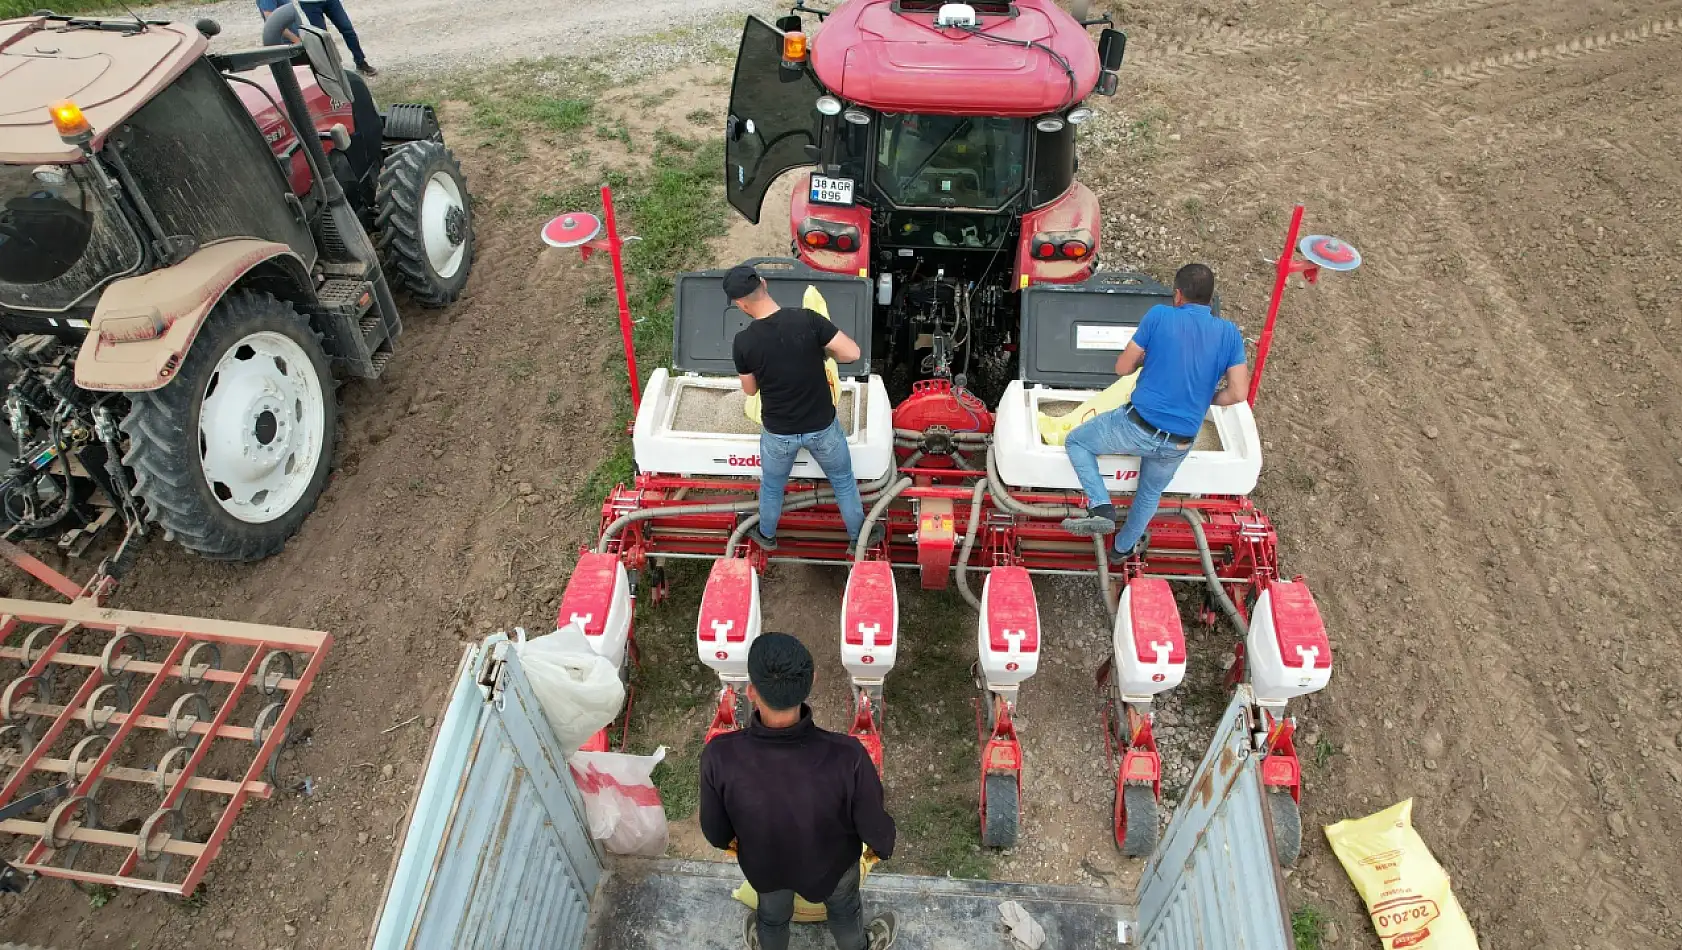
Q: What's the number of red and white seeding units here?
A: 6